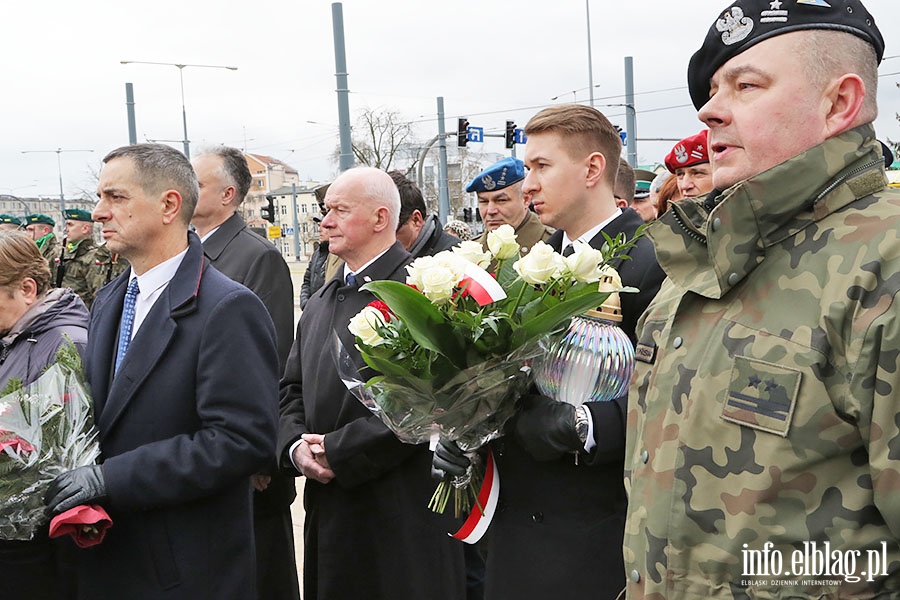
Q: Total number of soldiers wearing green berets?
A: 3